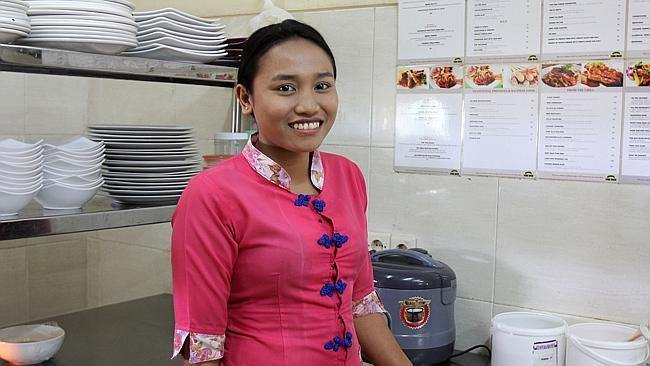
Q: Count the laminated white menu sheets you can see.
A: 8